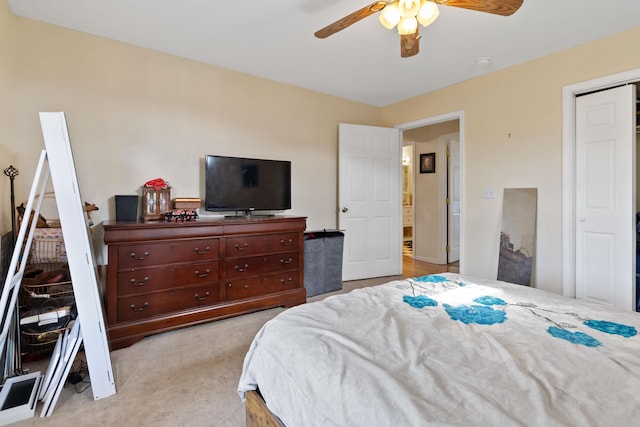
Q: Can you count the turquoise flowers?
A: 6